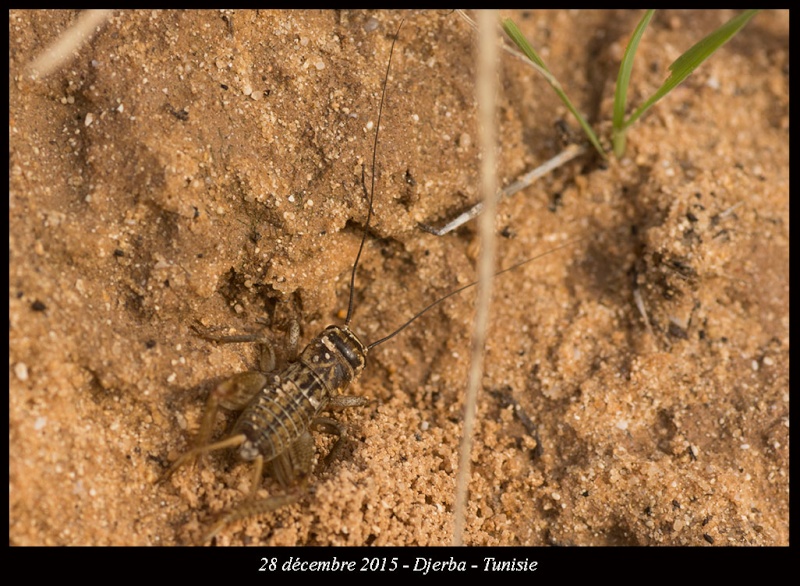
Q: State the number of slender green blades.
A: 3